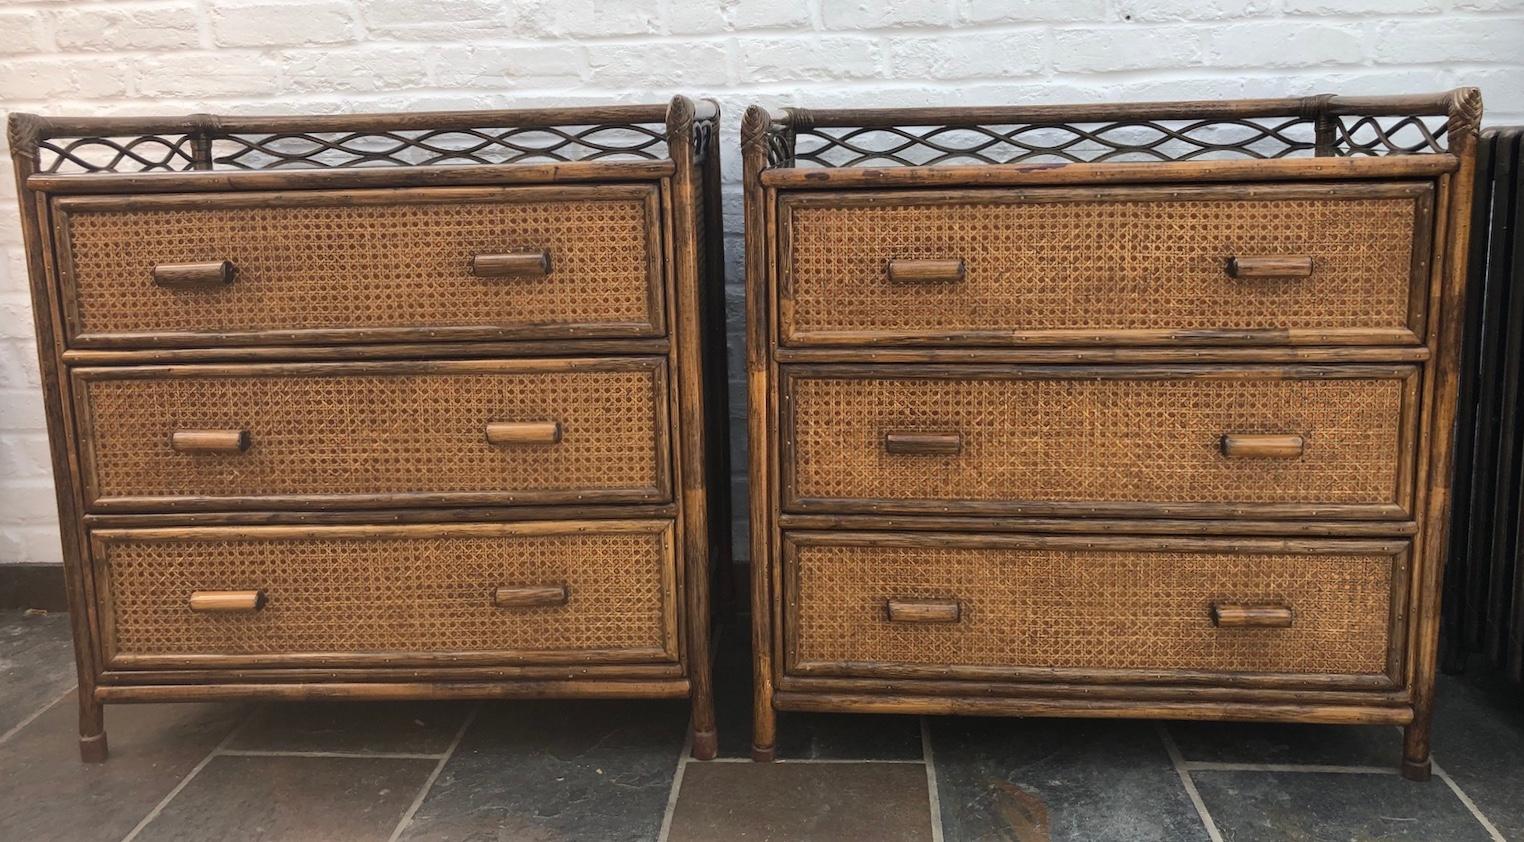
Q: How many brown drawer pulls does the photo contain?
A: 12